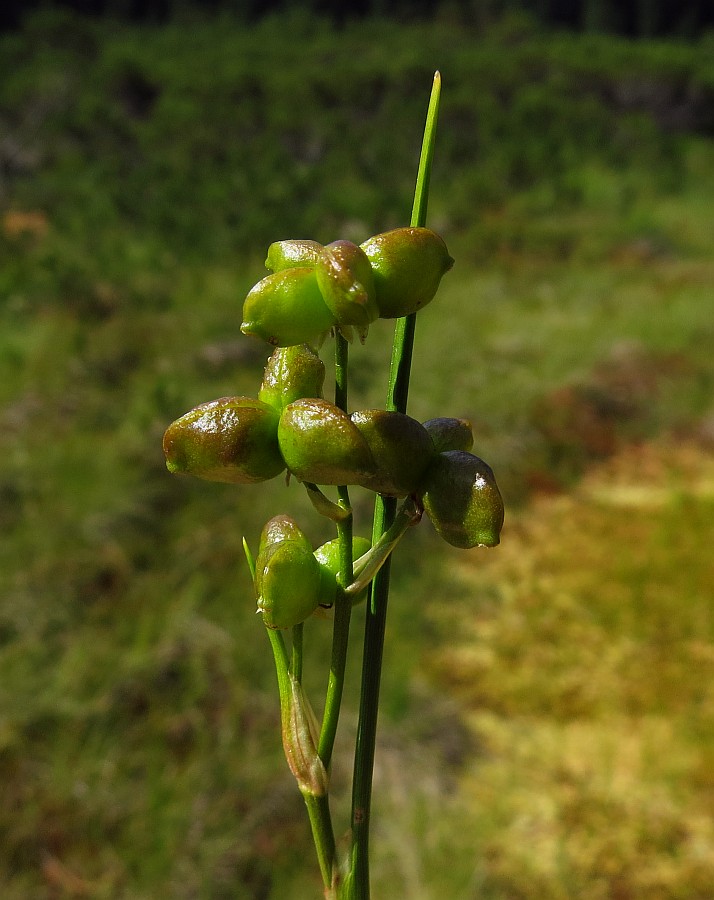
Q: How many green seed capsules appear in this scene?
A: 13